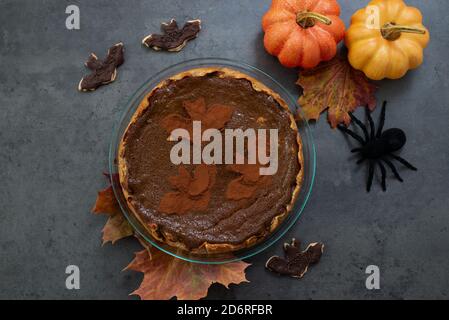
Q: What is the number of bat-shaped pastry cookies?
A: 3